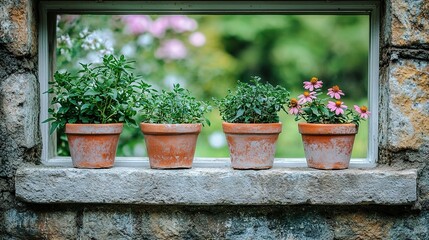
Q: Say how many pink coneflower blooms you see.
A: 6